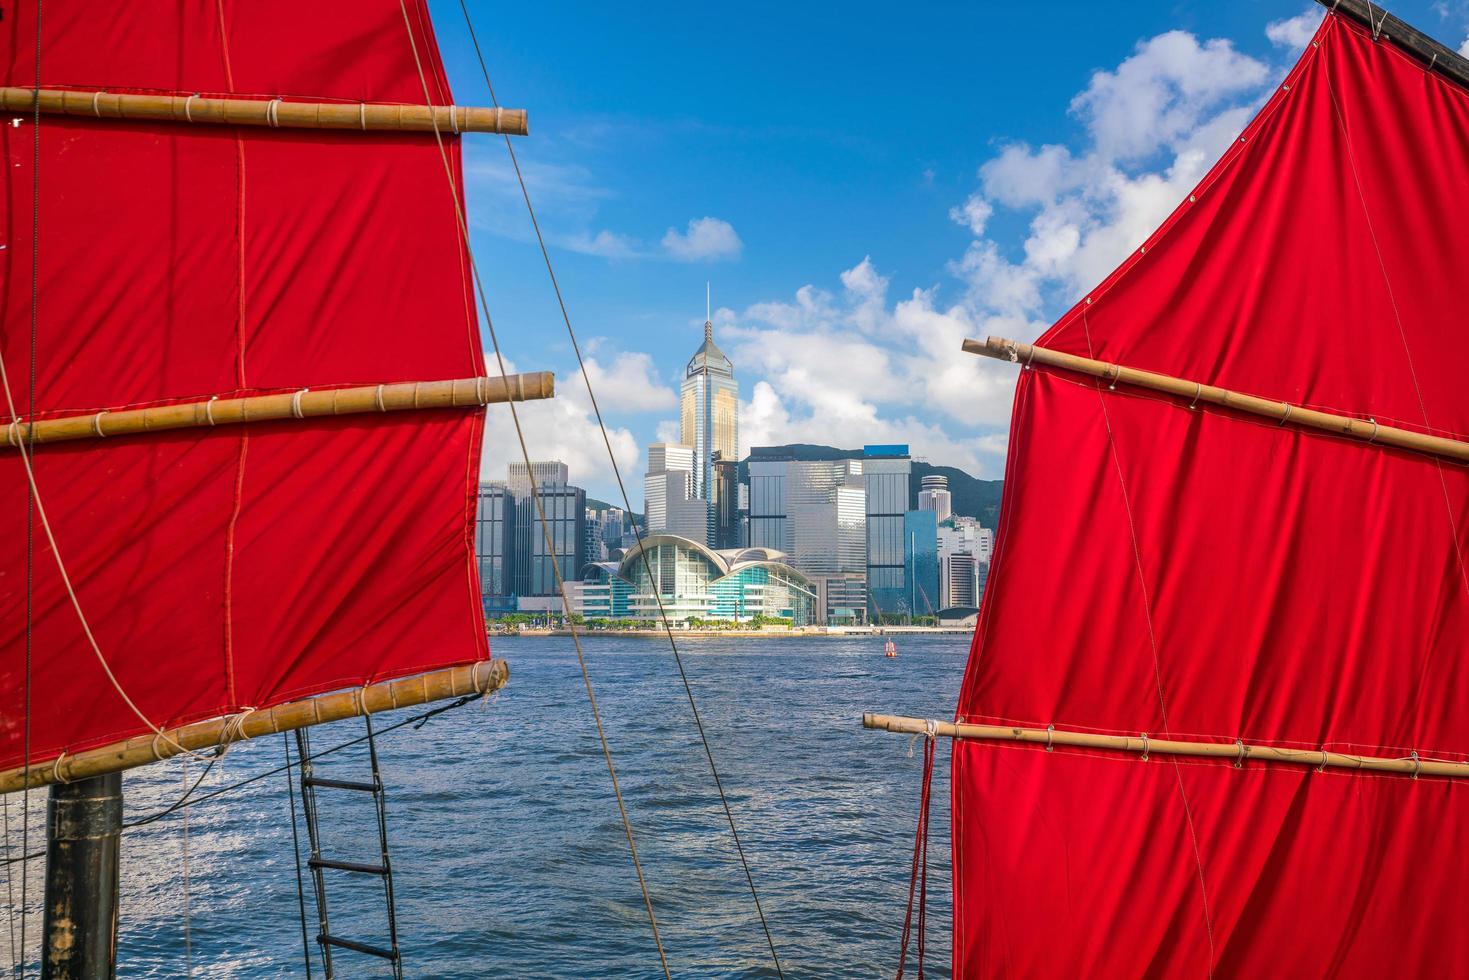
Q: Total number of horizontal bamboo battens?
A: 5